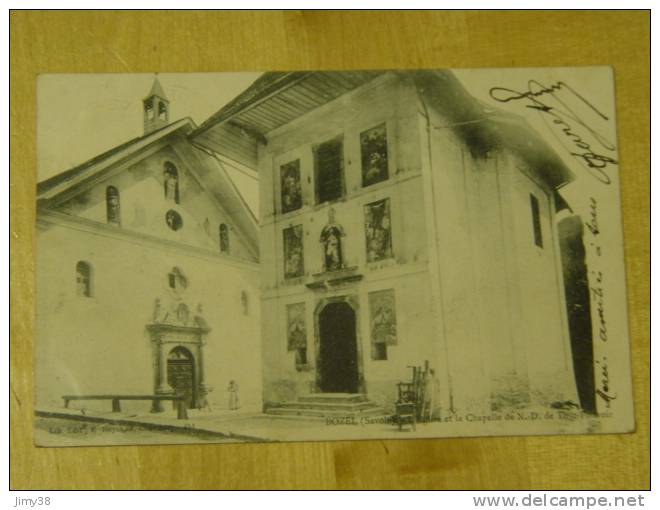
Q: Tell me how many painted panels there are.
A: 6